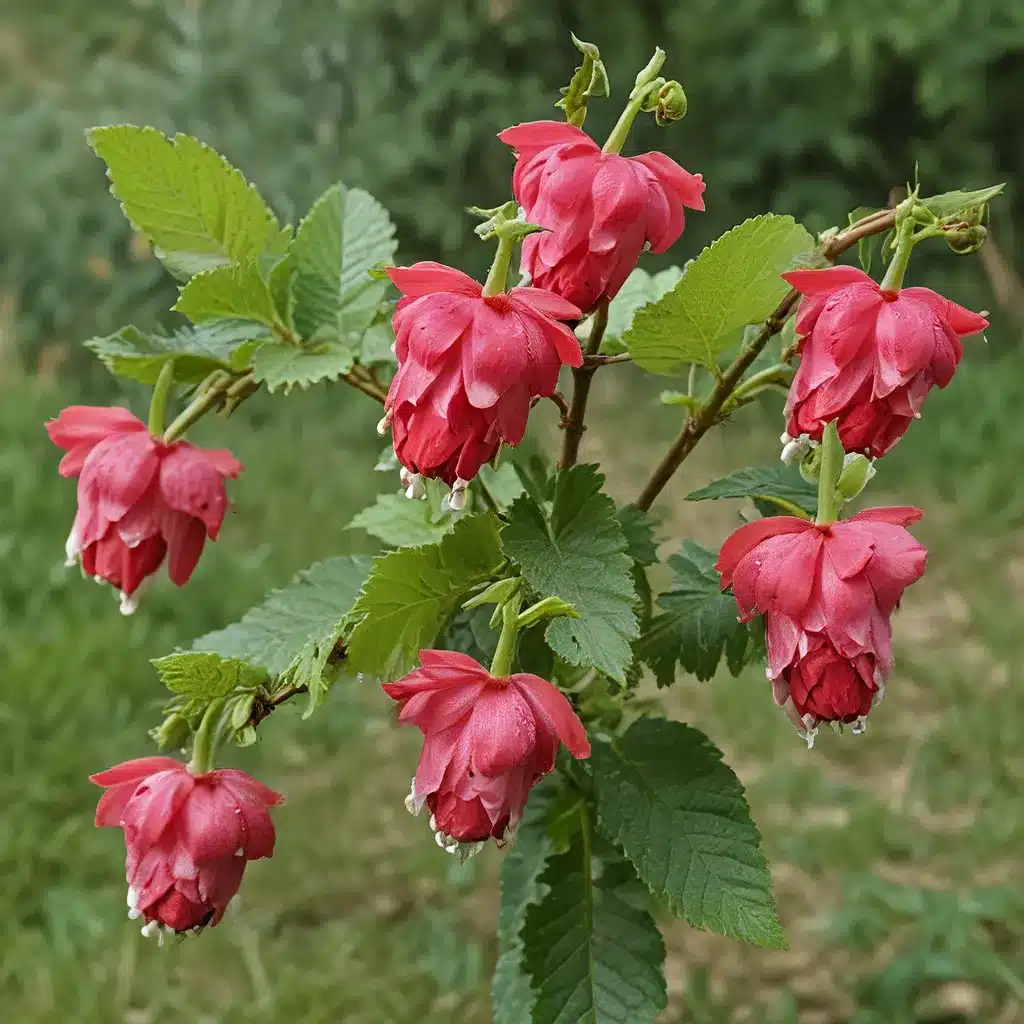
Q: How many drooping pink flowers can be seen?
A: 7